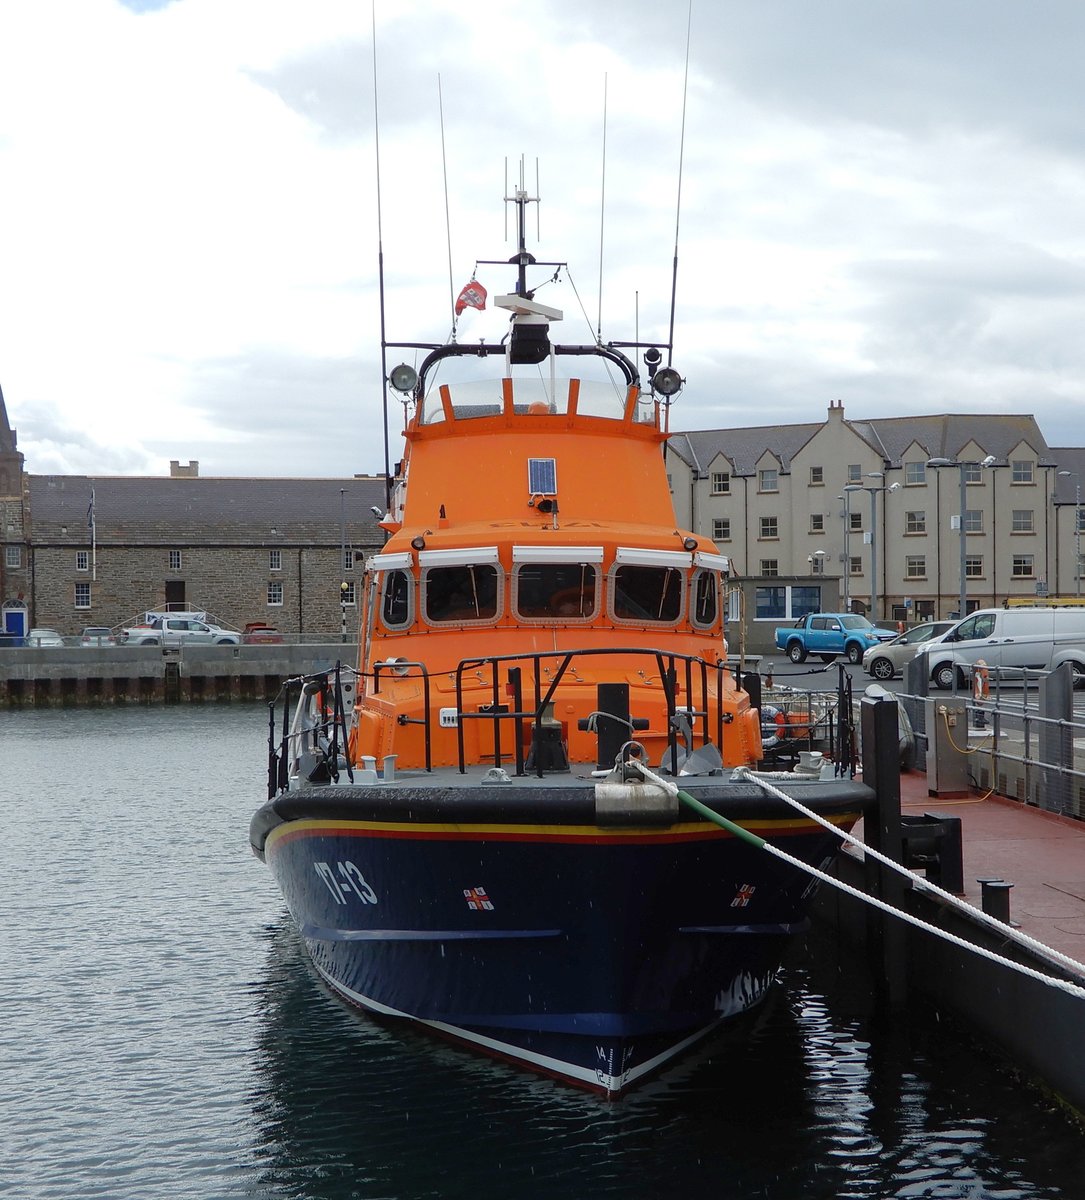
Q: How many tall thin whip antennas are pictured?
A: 4